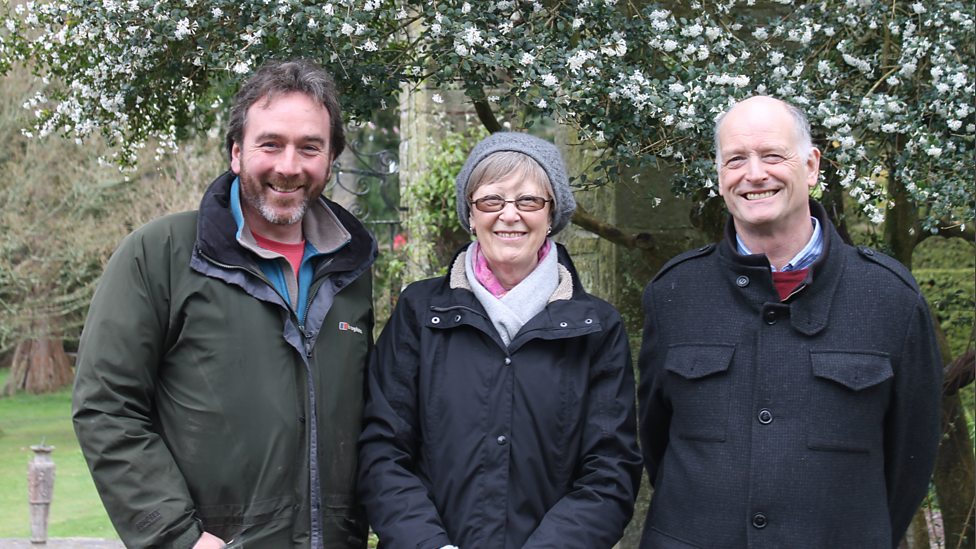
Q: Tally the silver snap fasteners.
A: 6